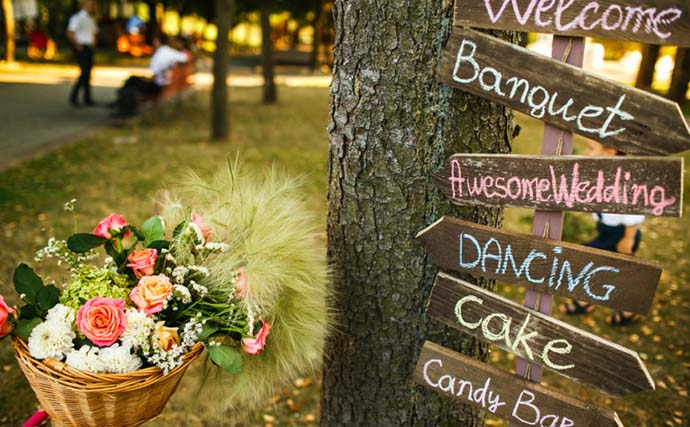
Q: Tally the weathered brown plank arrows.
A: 6